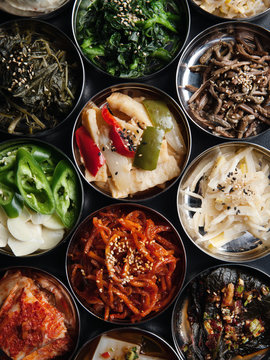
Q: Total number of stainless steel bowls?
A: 12